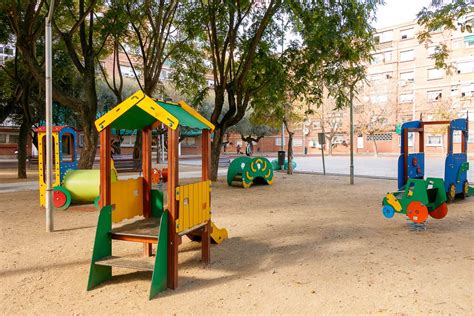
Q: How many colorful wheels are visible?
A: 7